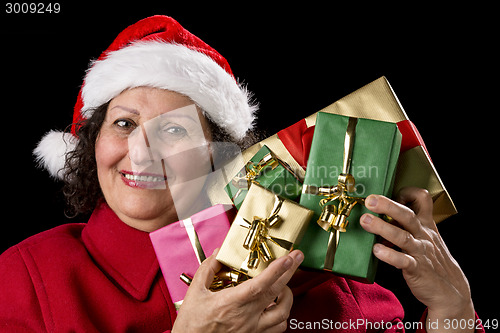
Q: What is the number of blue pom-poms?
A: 0